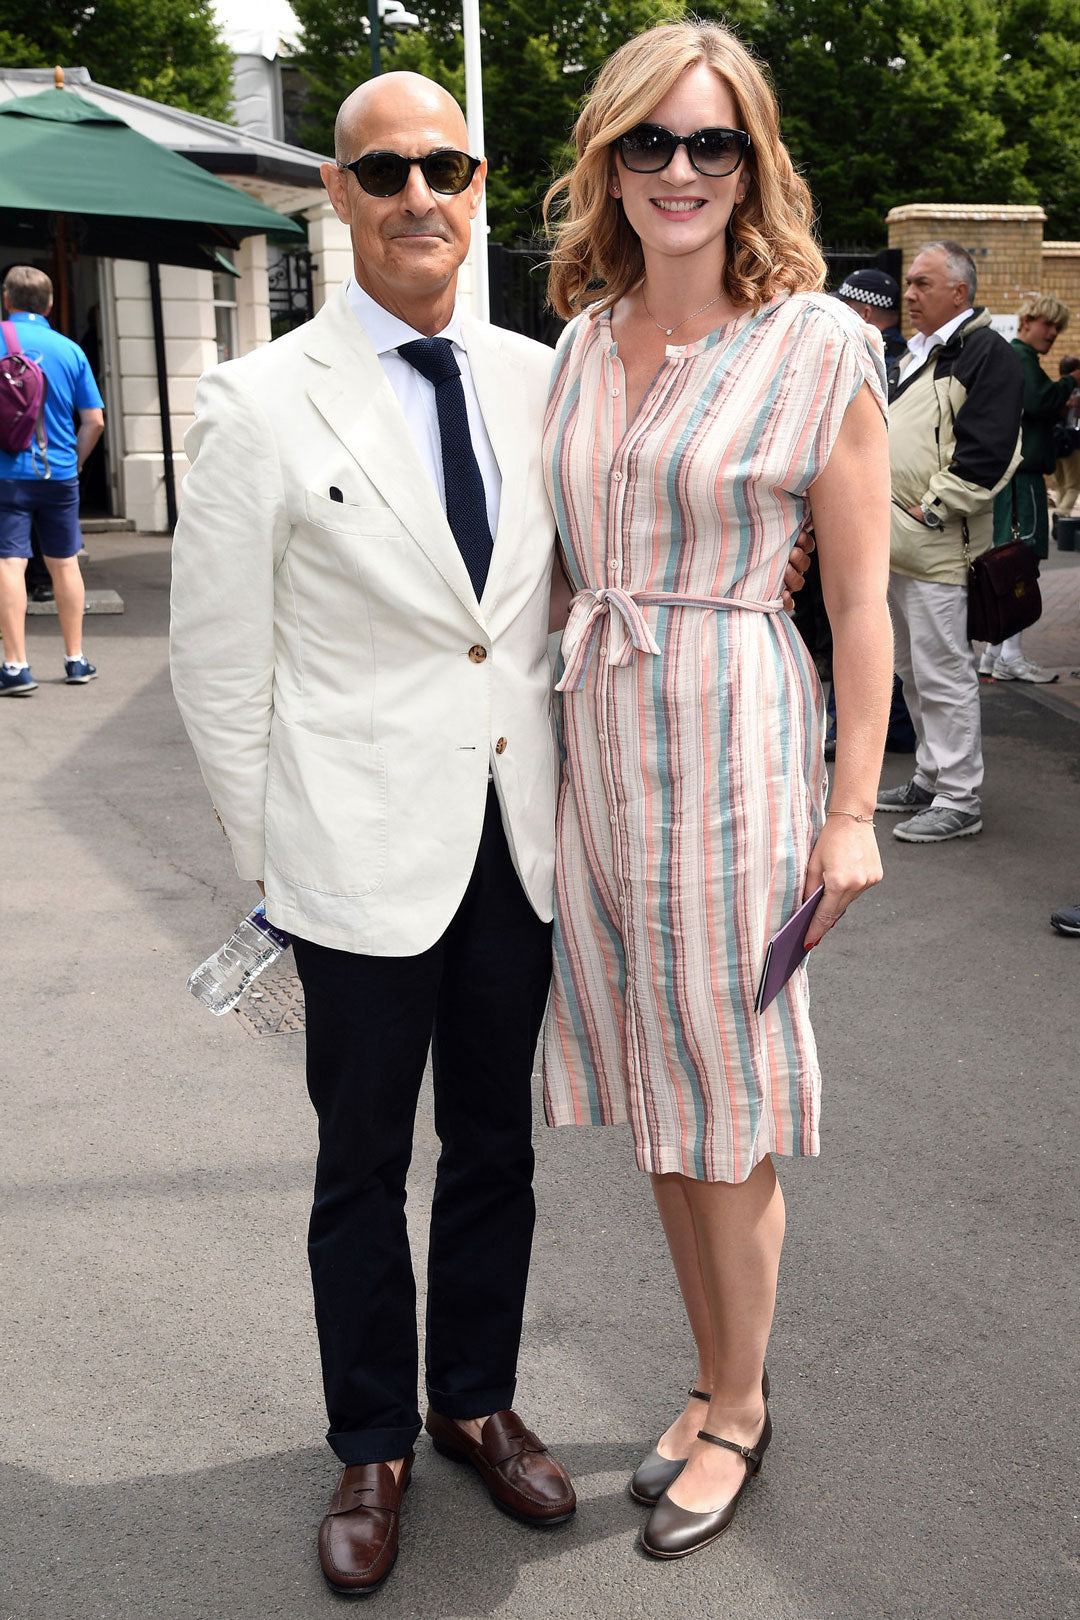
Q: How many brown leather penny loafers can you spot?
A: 2